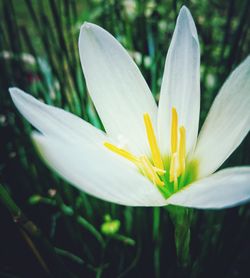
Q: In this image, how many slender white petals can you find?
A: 6